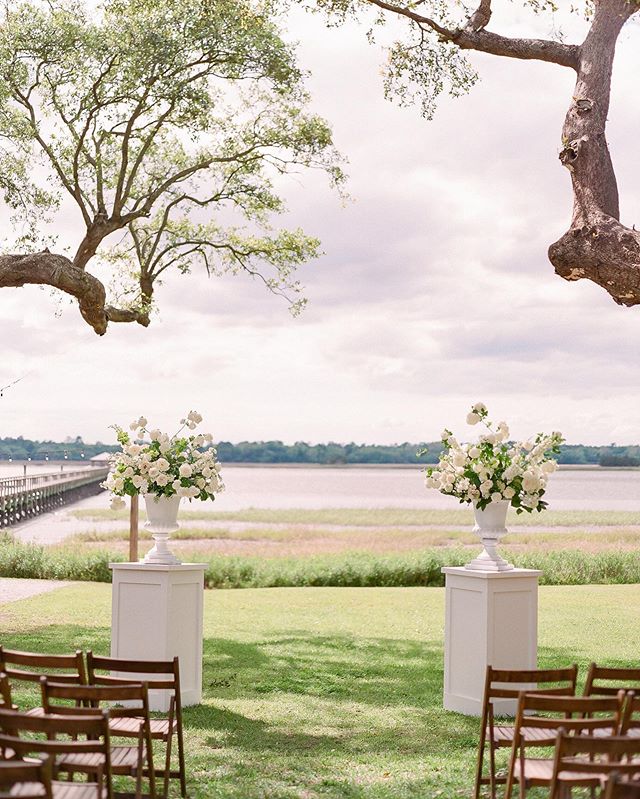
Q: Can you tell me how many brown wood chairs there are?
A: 12